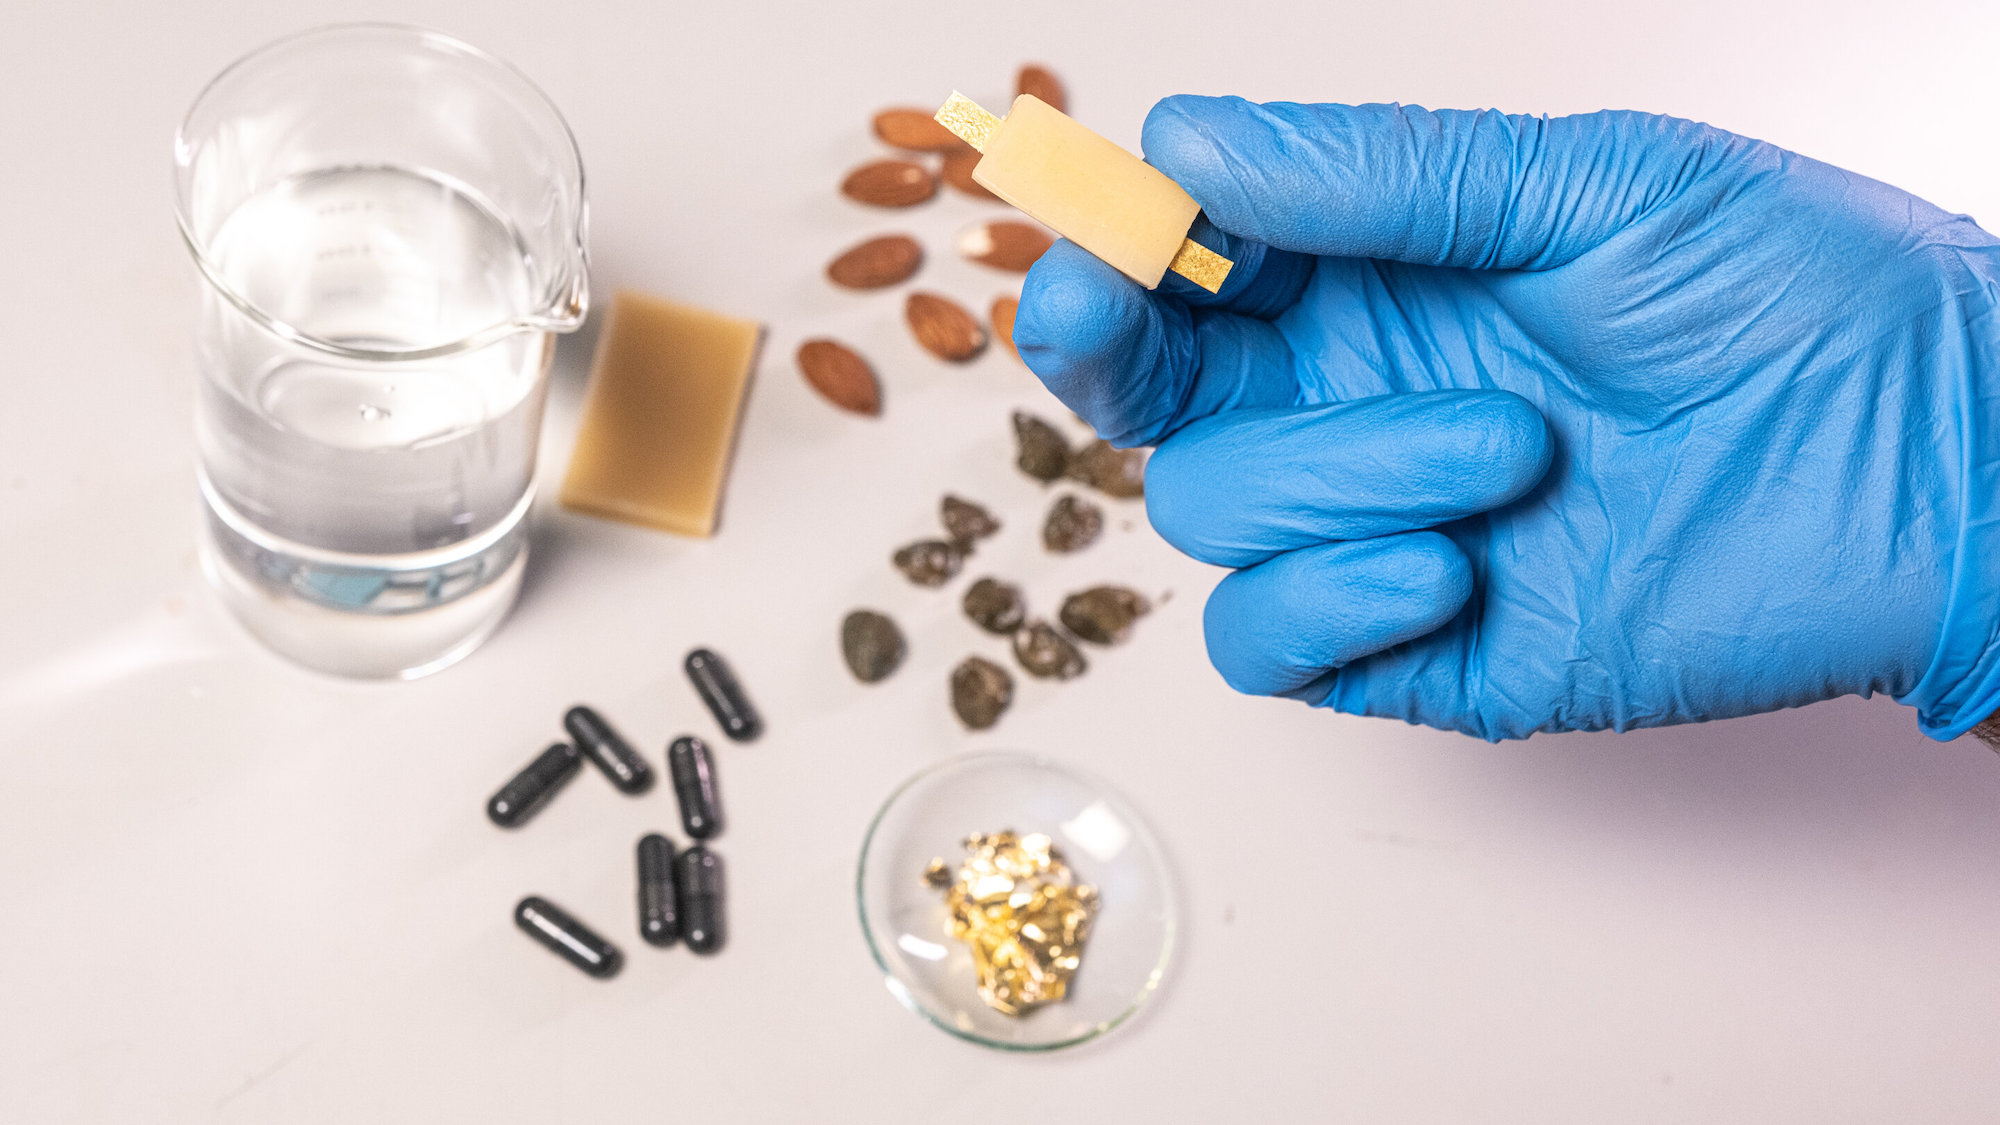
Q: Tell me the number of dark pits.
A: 10